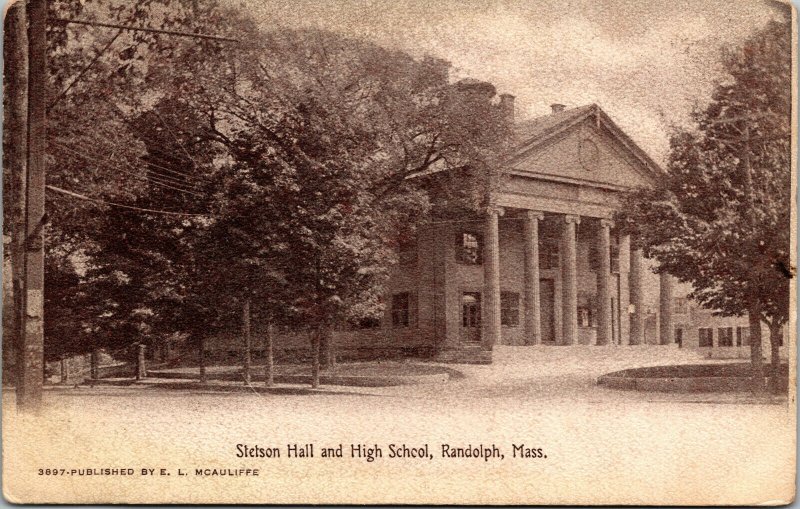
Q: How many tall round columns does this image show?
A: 6